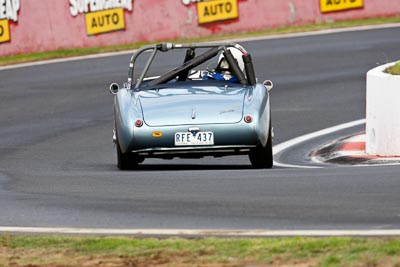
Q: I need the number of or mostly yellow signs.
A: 4